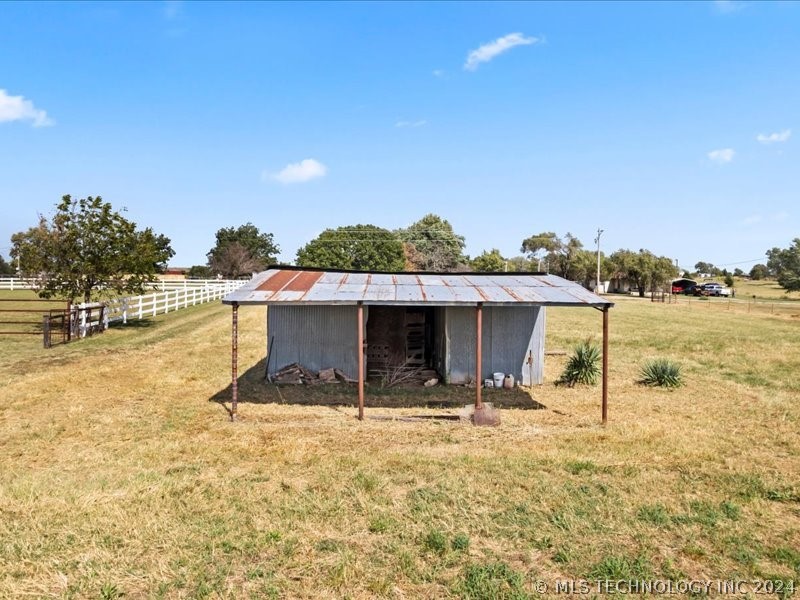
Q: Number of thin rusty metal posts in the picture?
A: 4